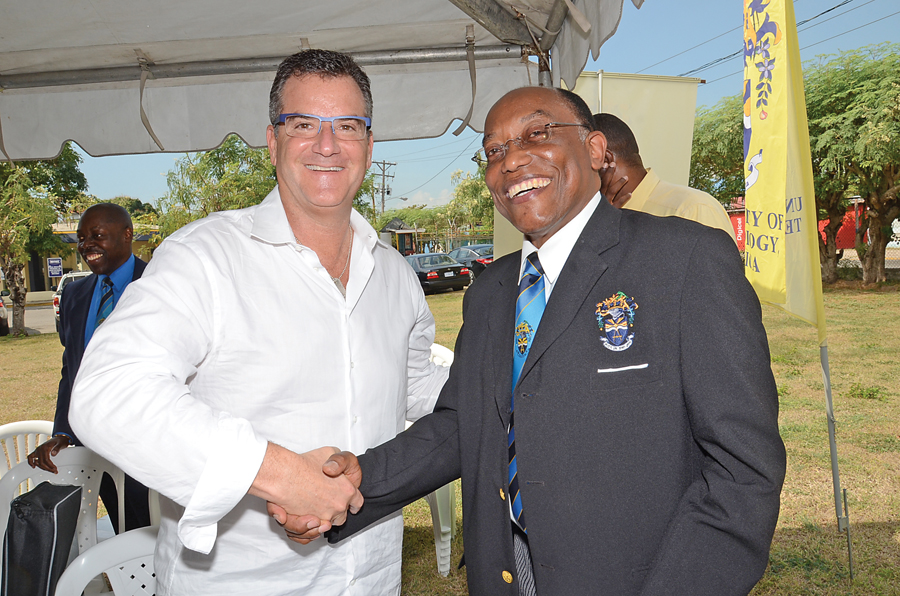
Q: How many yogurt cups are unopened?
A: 0